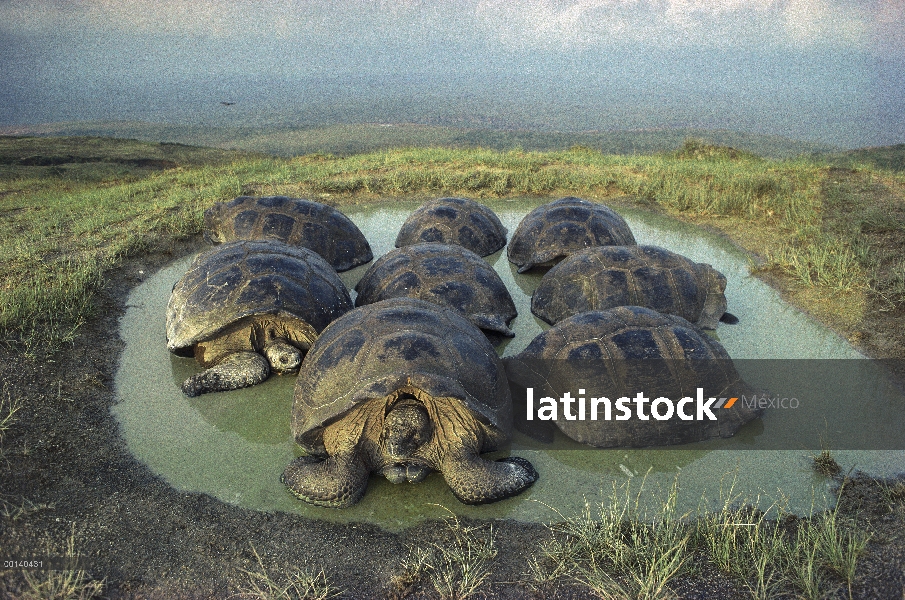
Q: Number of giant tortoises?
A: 8